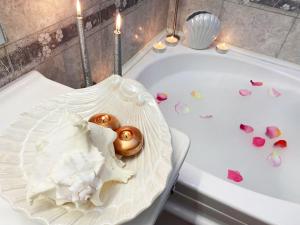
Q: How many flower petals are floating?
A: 13